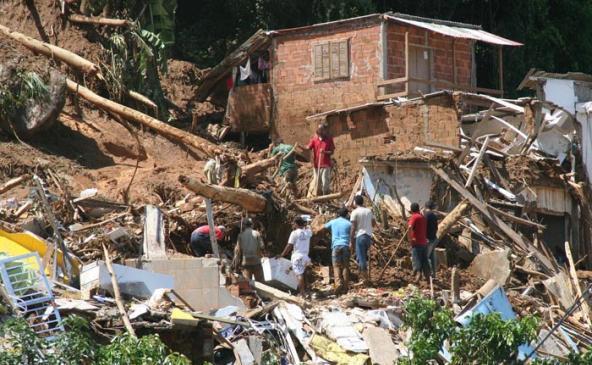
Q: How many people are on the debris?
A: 9